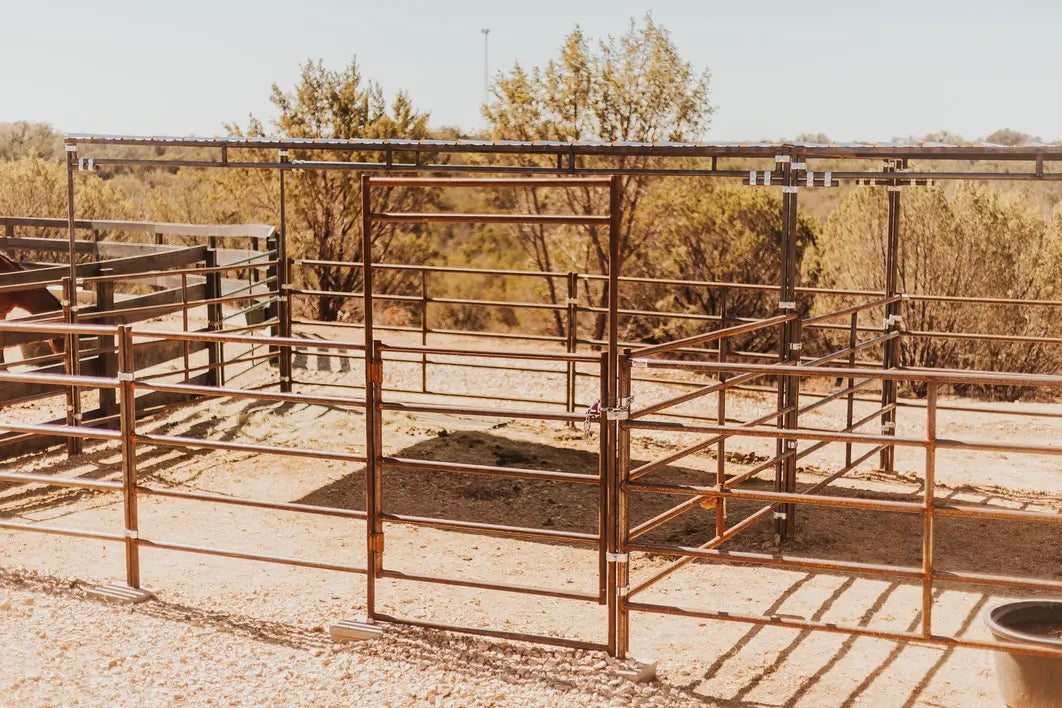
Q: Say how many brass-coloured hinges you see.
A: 2